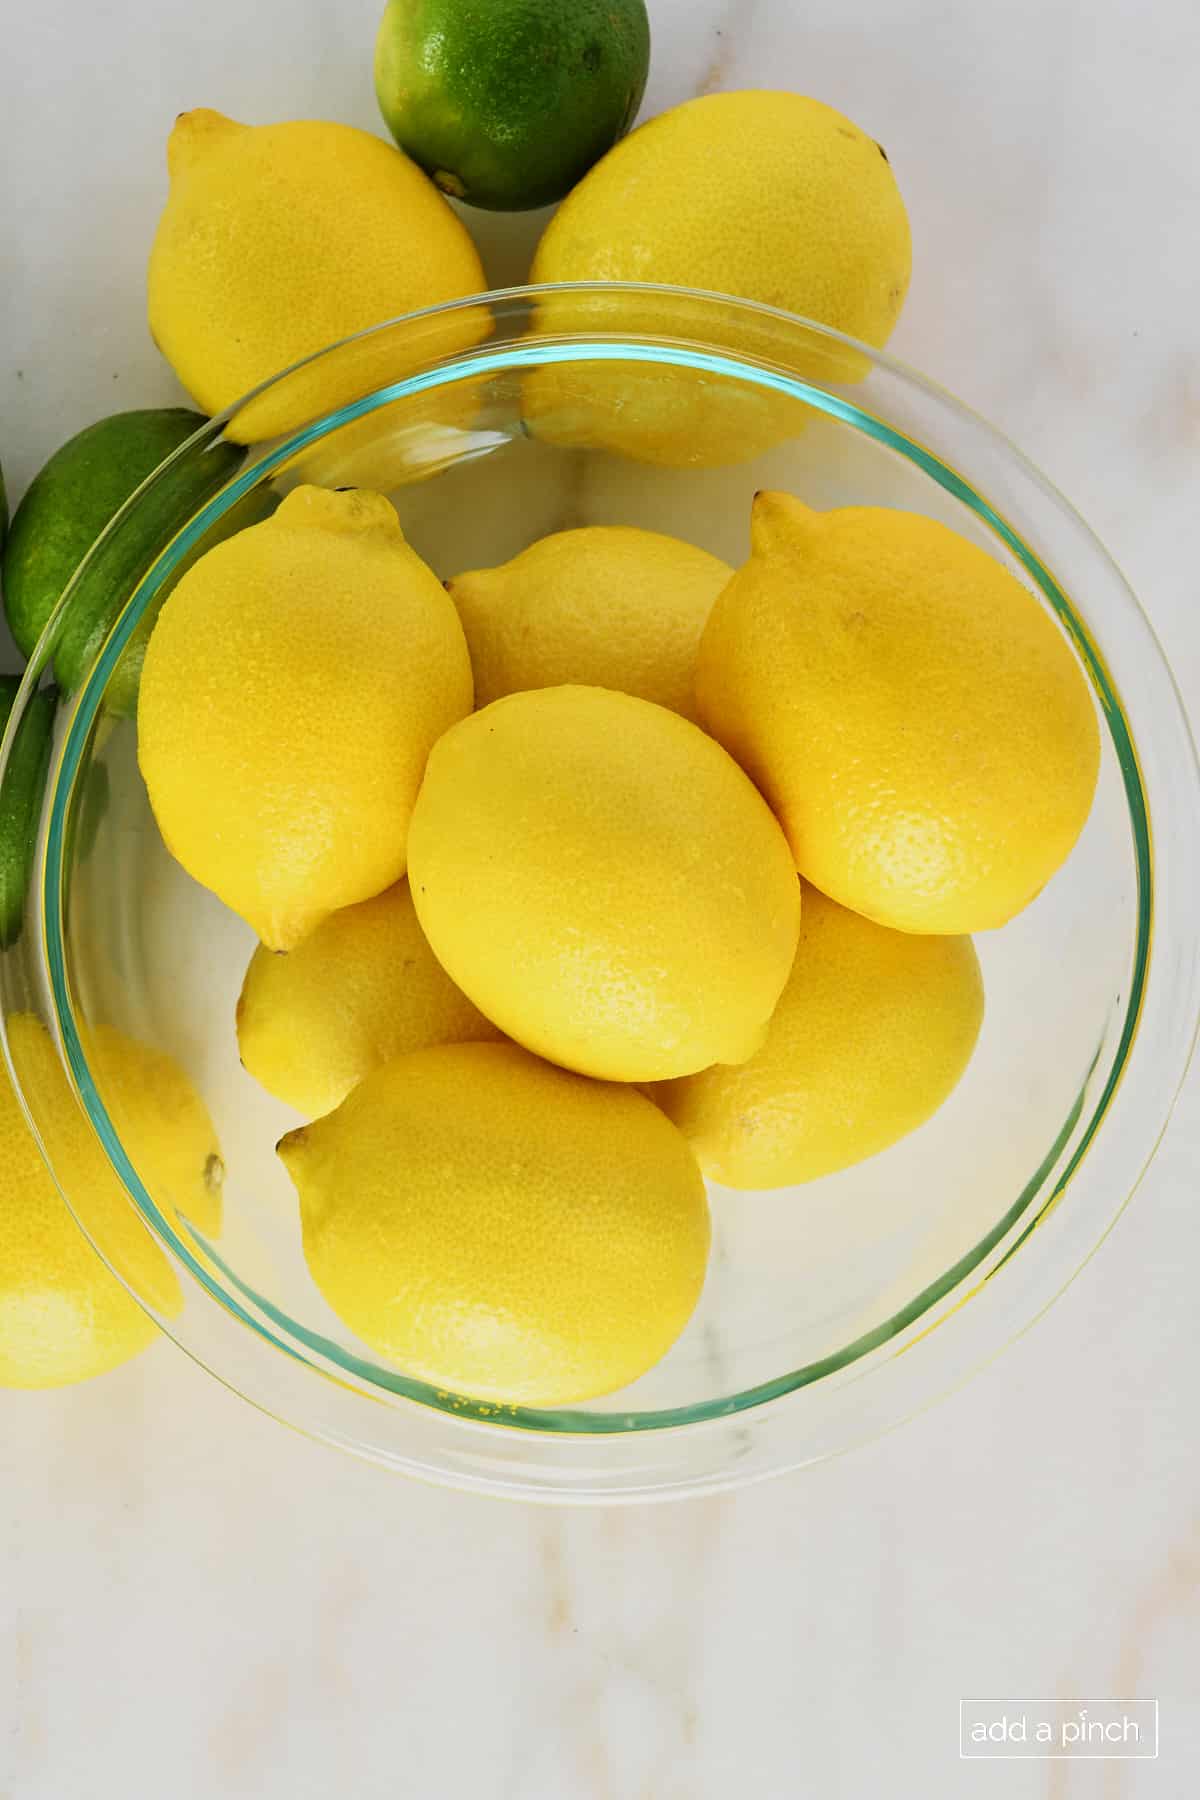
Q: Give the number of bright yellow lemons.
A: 10